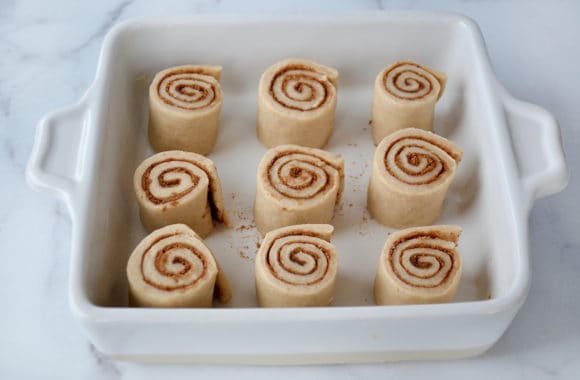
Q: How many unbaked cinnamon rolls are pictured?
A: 9